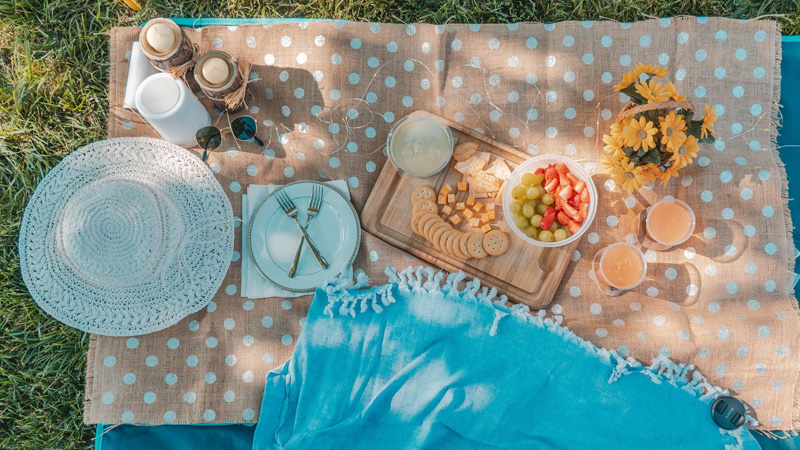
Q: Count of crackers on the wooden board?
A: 13